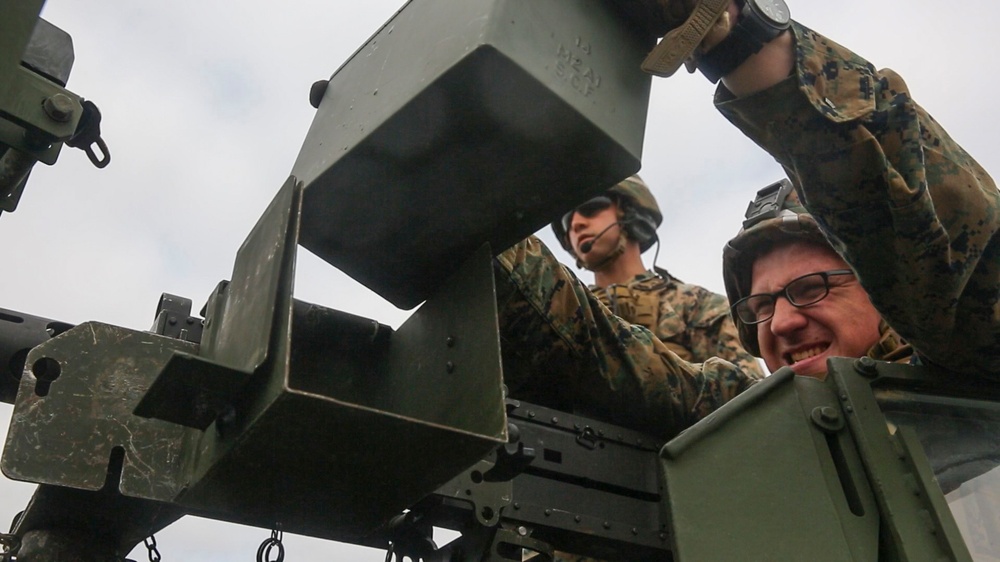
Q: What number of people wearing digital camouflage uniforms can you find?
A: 2